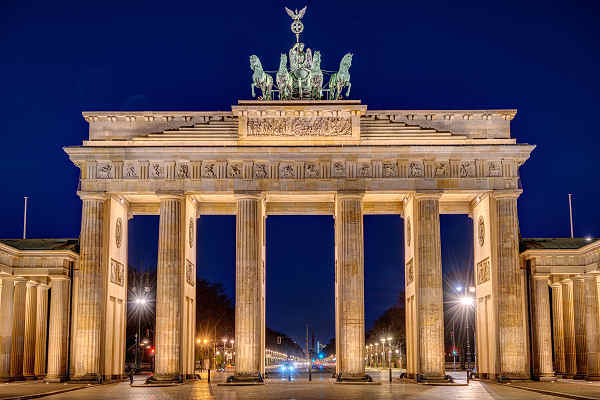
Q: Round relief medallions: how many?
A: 4